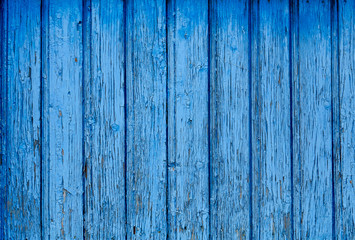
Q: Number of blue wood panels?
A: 9